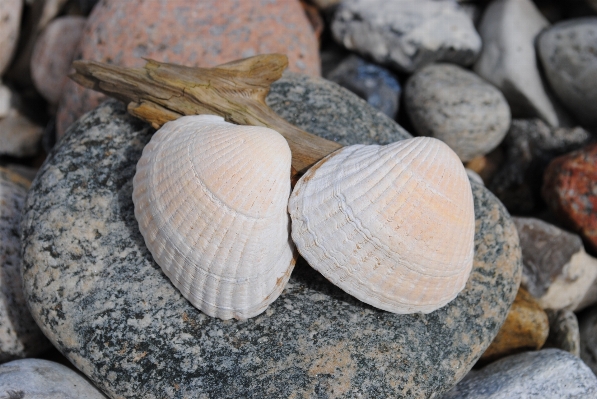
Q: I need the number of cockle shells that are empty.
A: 2